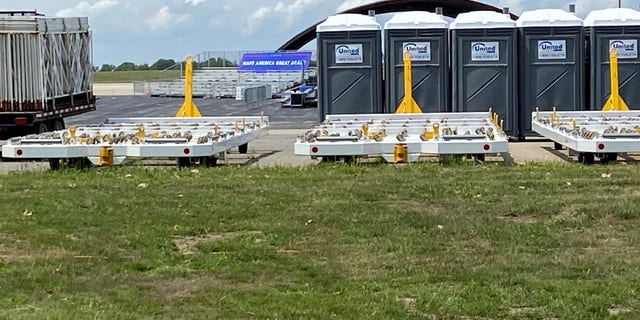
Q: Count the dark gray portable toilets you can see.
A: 5